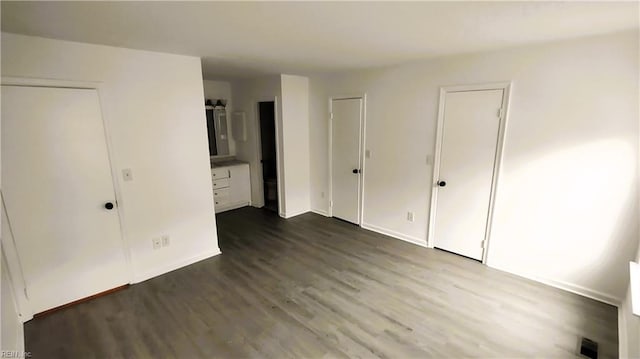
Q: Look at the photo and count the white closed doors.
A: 3